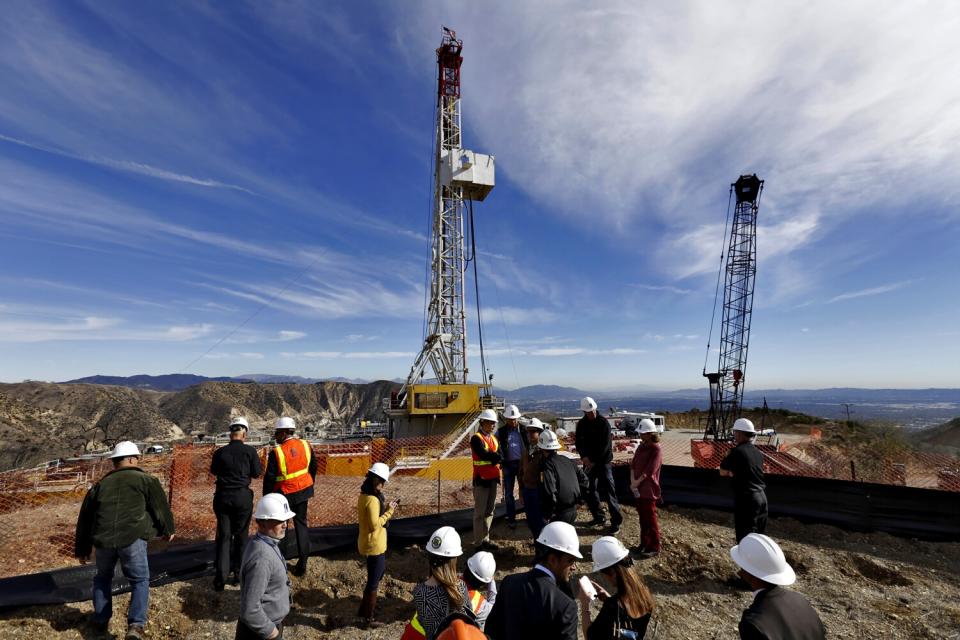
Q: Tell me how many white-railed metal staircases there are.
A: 1